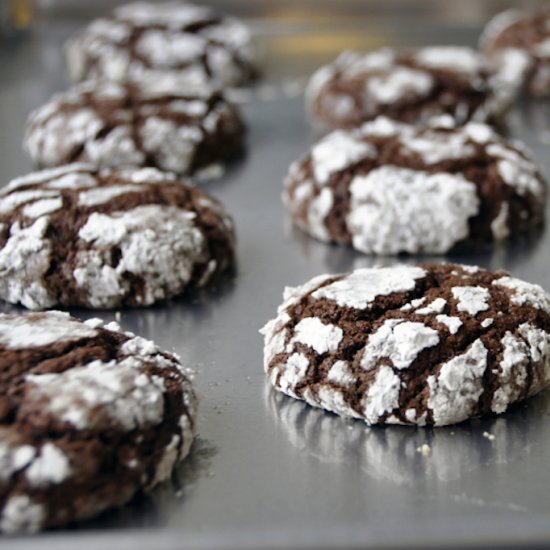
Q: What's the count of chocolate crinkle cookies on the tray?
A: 8